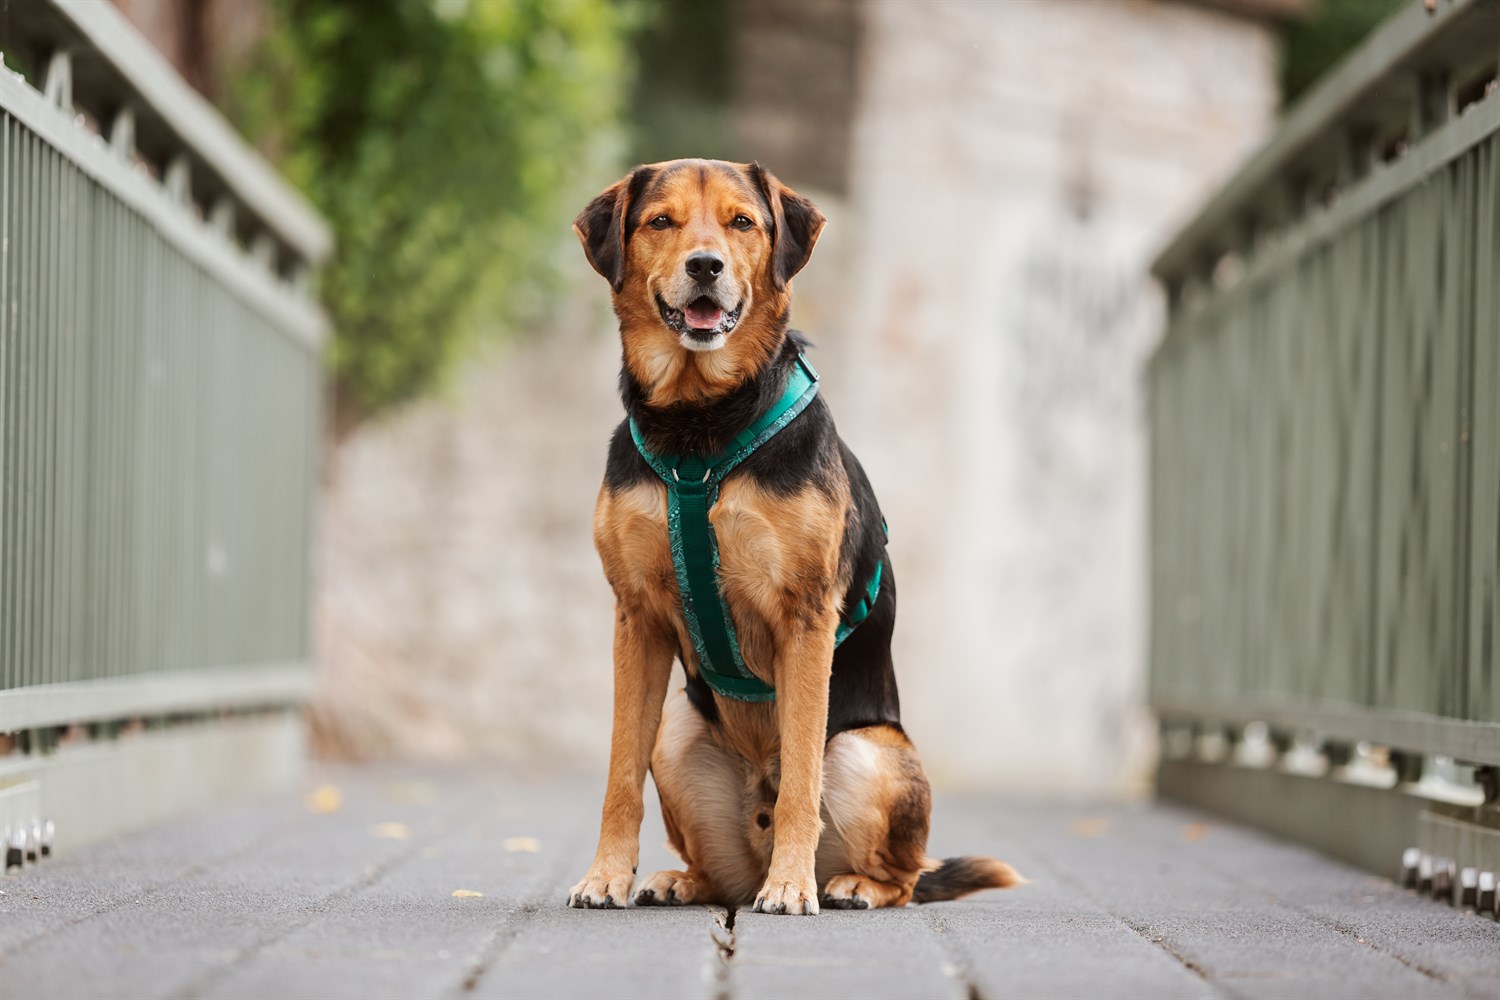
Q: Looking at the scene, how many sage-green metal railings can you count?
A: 2